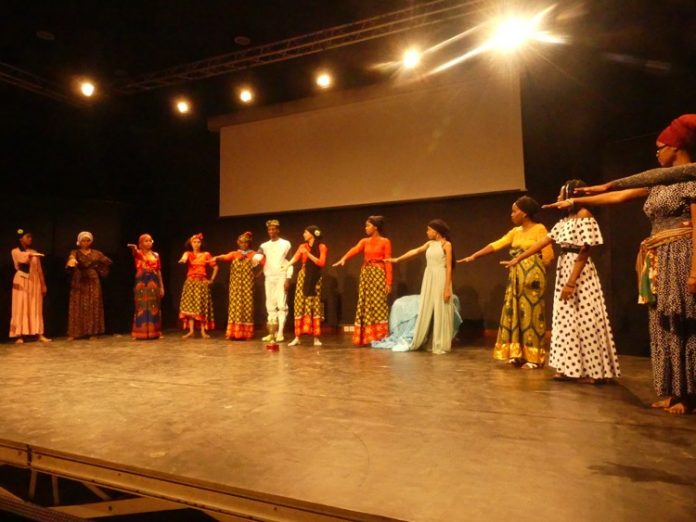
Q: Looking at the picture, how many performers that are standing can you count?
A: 12